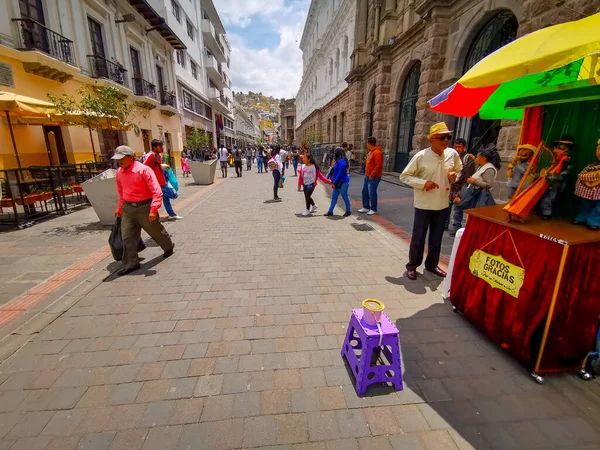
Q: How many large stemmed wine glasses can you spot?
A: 0